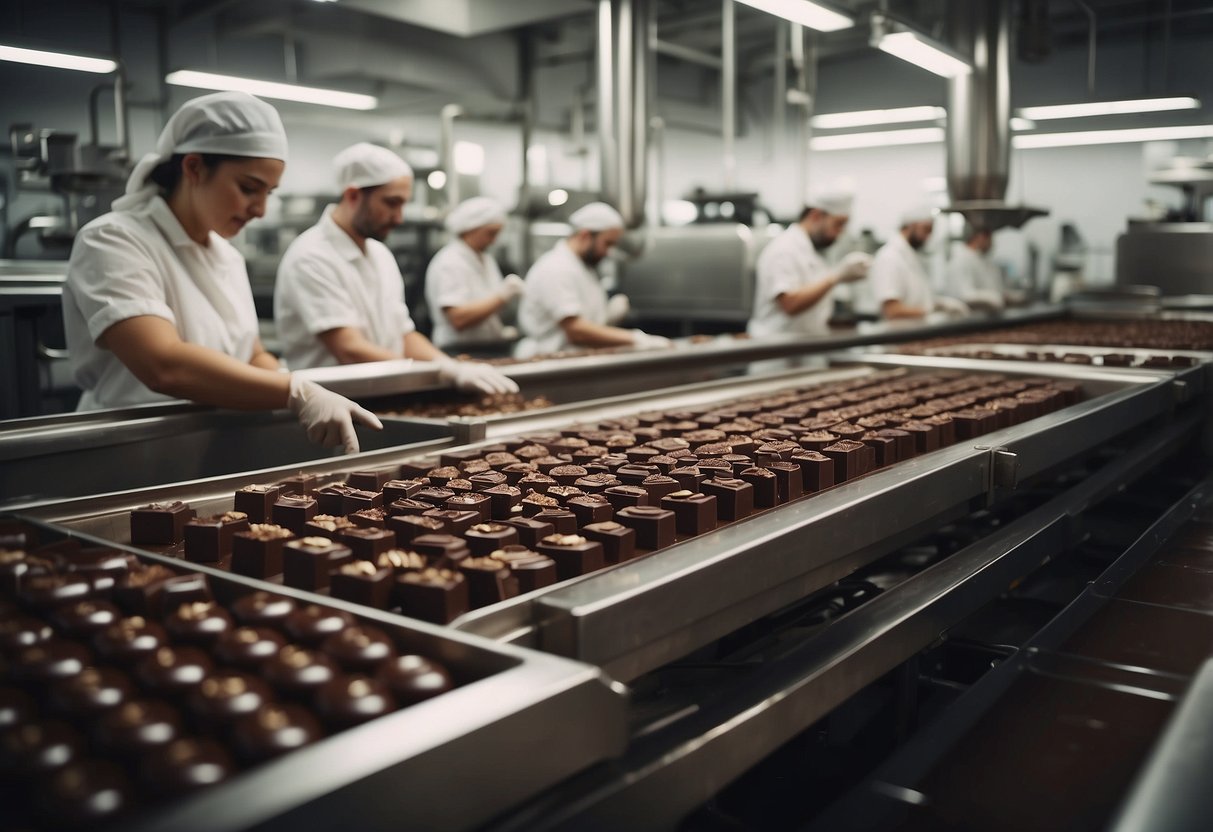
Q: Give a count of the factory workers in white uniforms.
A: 7